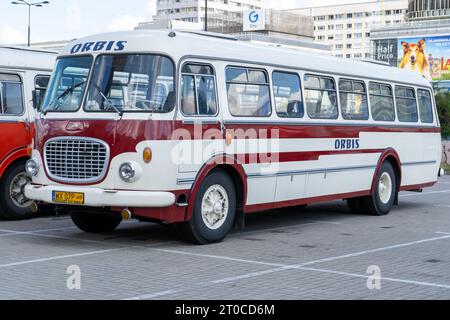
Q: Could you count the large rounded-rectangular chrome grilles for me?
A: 1